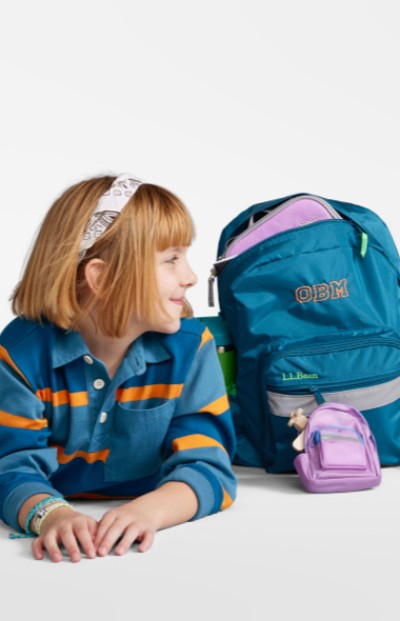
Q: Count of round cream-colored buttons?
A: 3